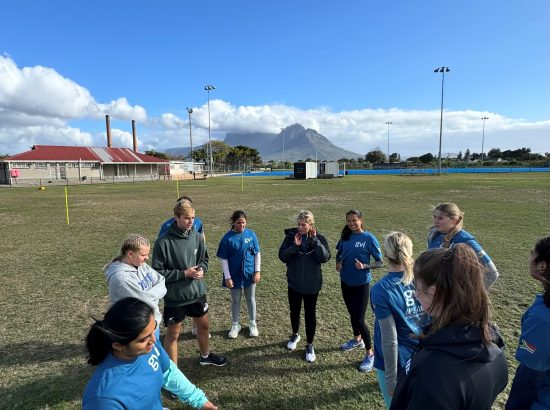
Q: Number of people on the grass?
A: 11